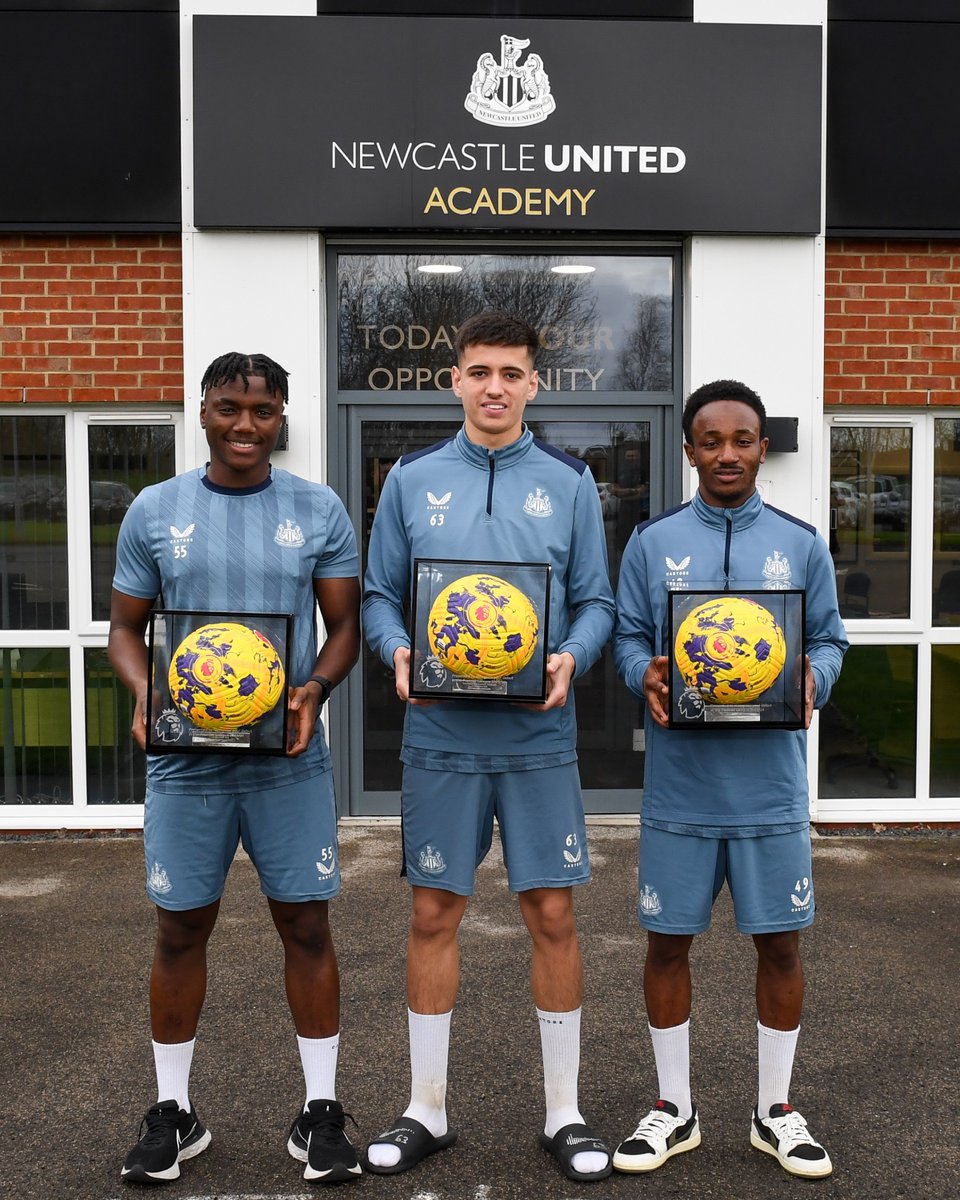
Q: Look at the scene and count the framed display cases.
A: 3